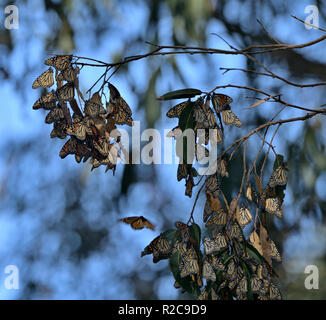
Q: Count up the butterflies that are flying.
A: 1